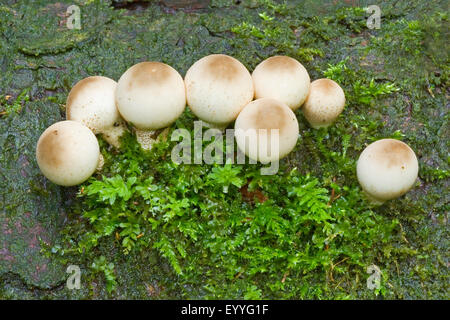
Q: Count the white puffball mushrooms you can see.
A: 8